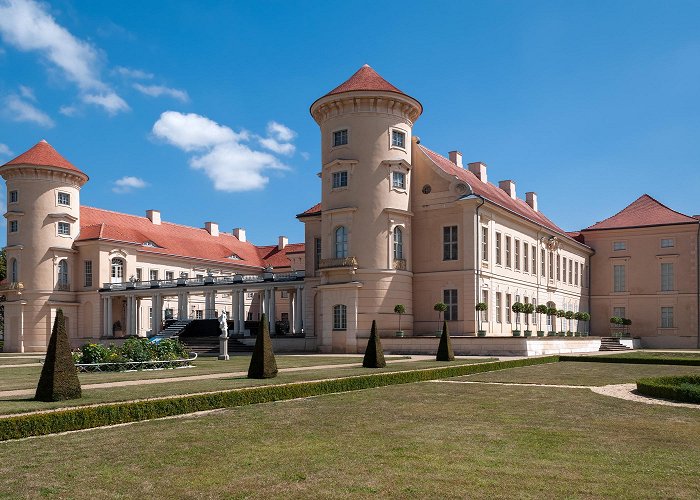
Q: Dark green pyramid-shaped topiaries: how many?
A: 4